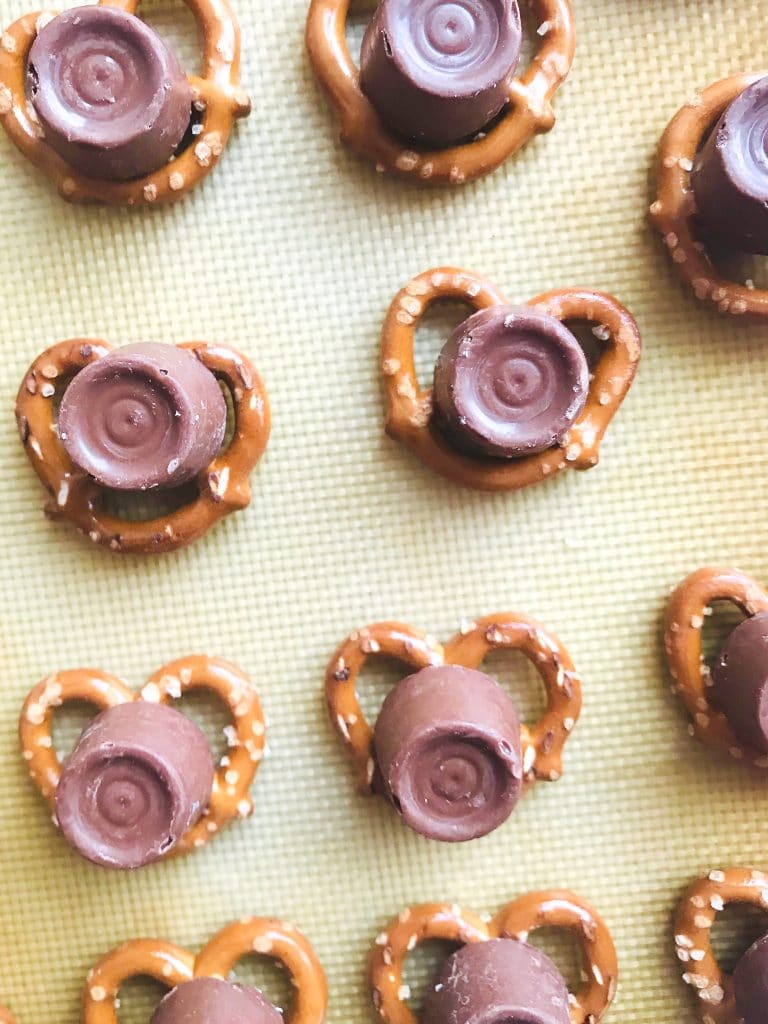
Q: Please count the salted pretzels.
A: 11